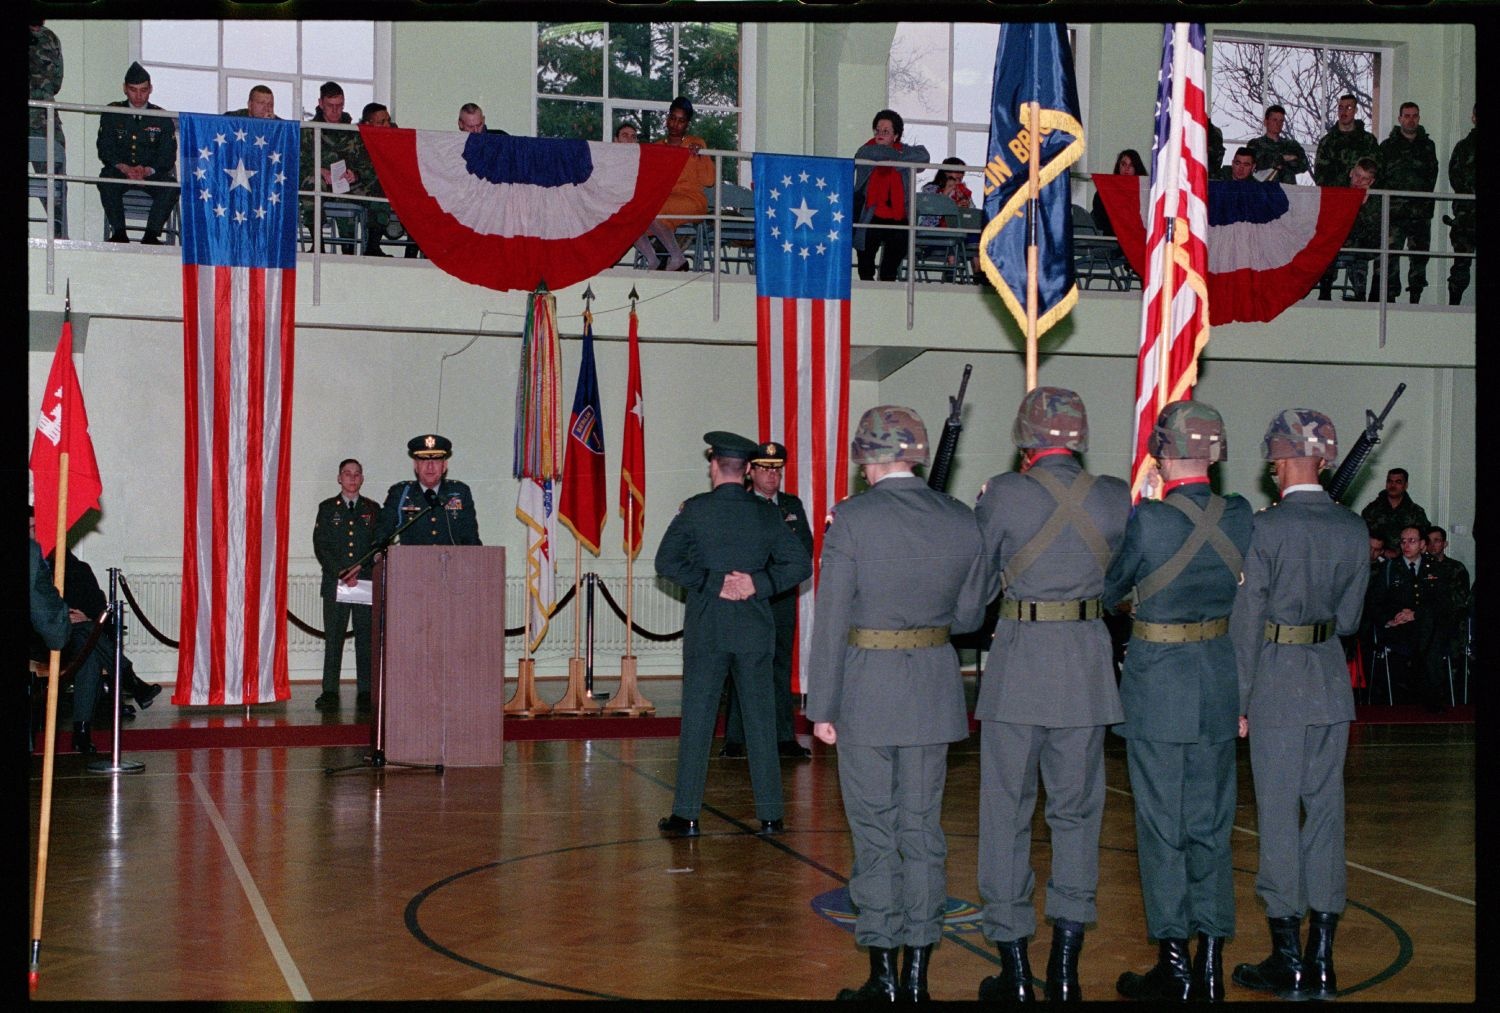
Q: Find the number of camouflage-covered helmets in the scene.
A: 4